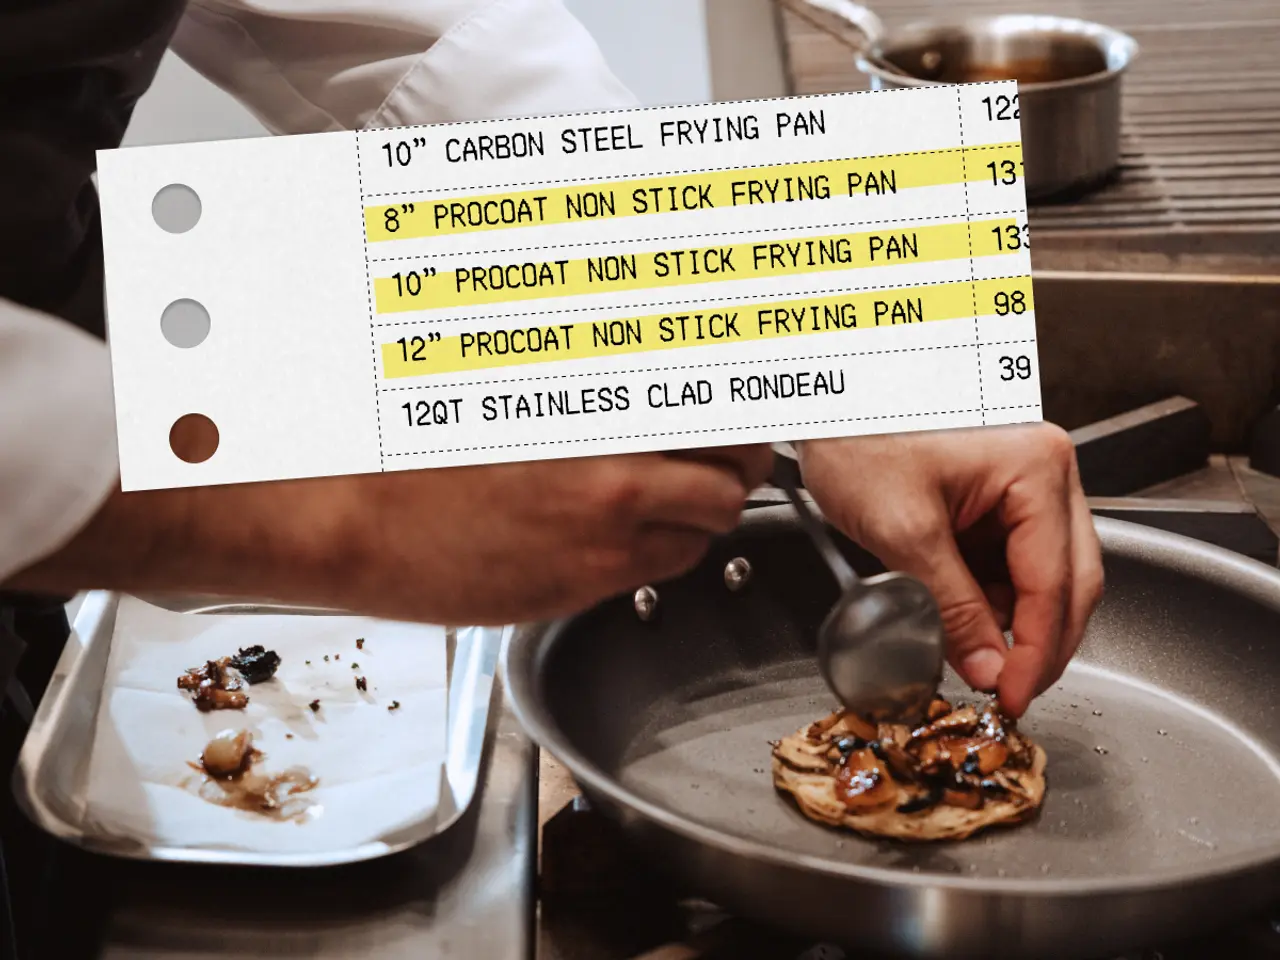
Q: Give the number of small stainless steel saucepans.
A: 1